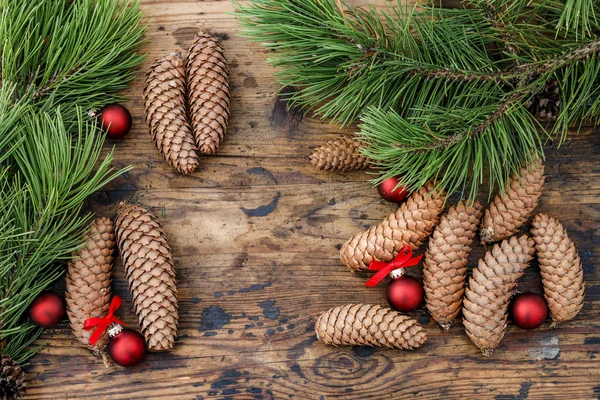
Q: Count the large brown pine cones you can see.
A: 11